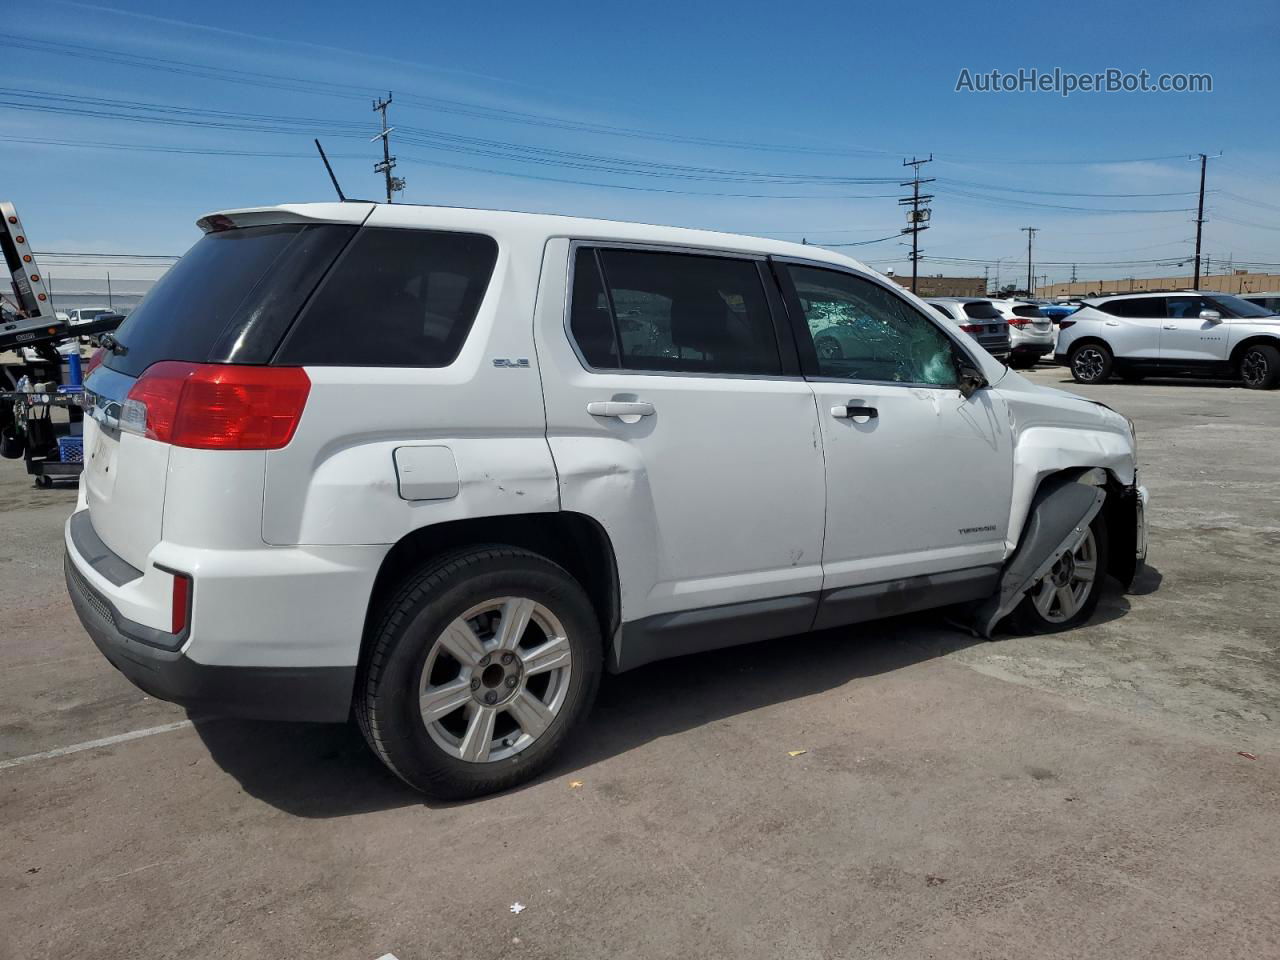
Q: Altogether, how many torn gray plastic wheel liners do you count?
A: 1